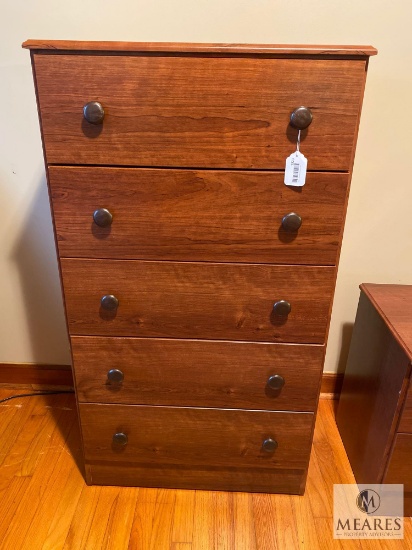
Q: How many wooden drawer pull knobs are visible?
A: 10